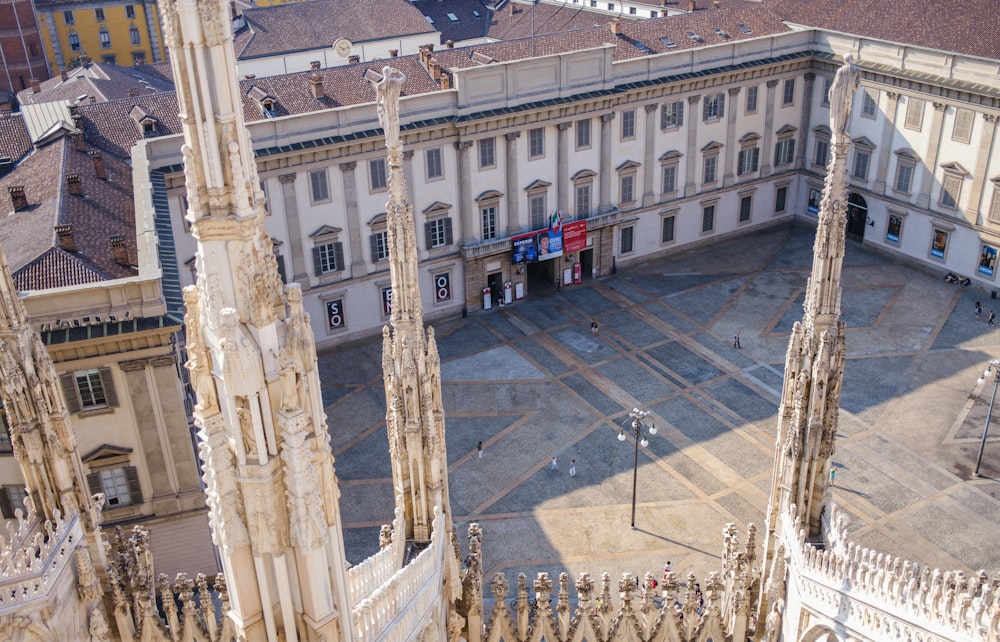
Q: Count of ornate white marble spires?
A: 4